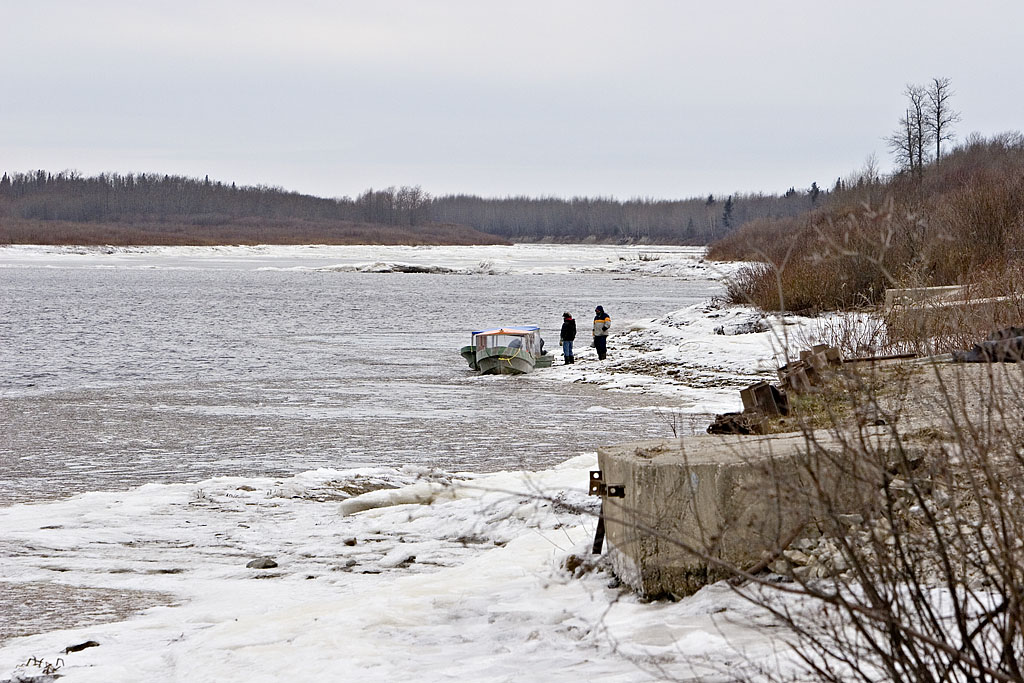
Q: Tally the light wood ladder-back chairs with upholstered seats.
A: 0